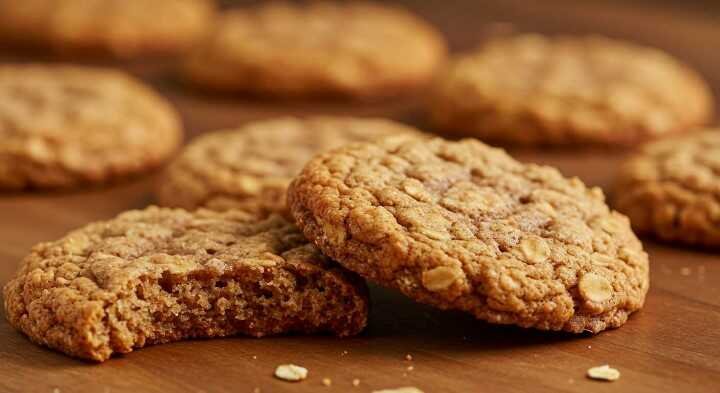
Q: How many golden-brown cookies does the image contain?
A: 8